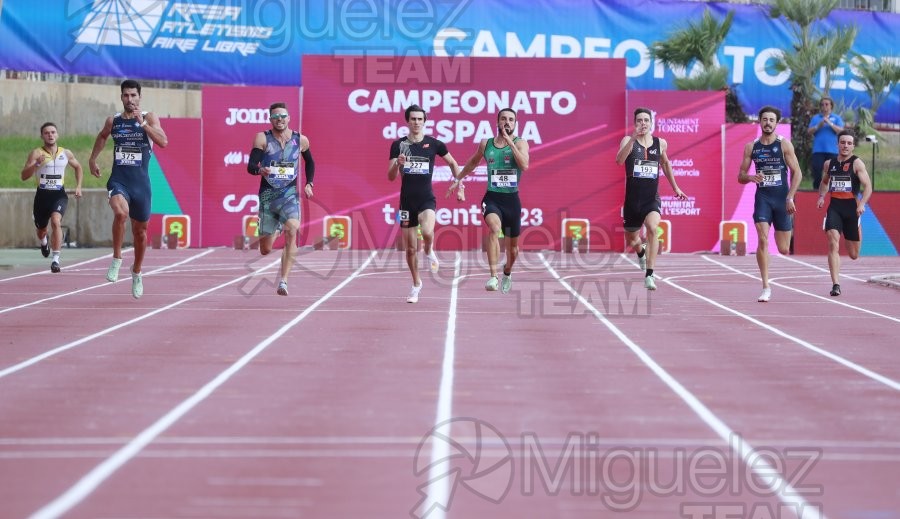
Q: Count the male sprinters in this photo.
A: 8